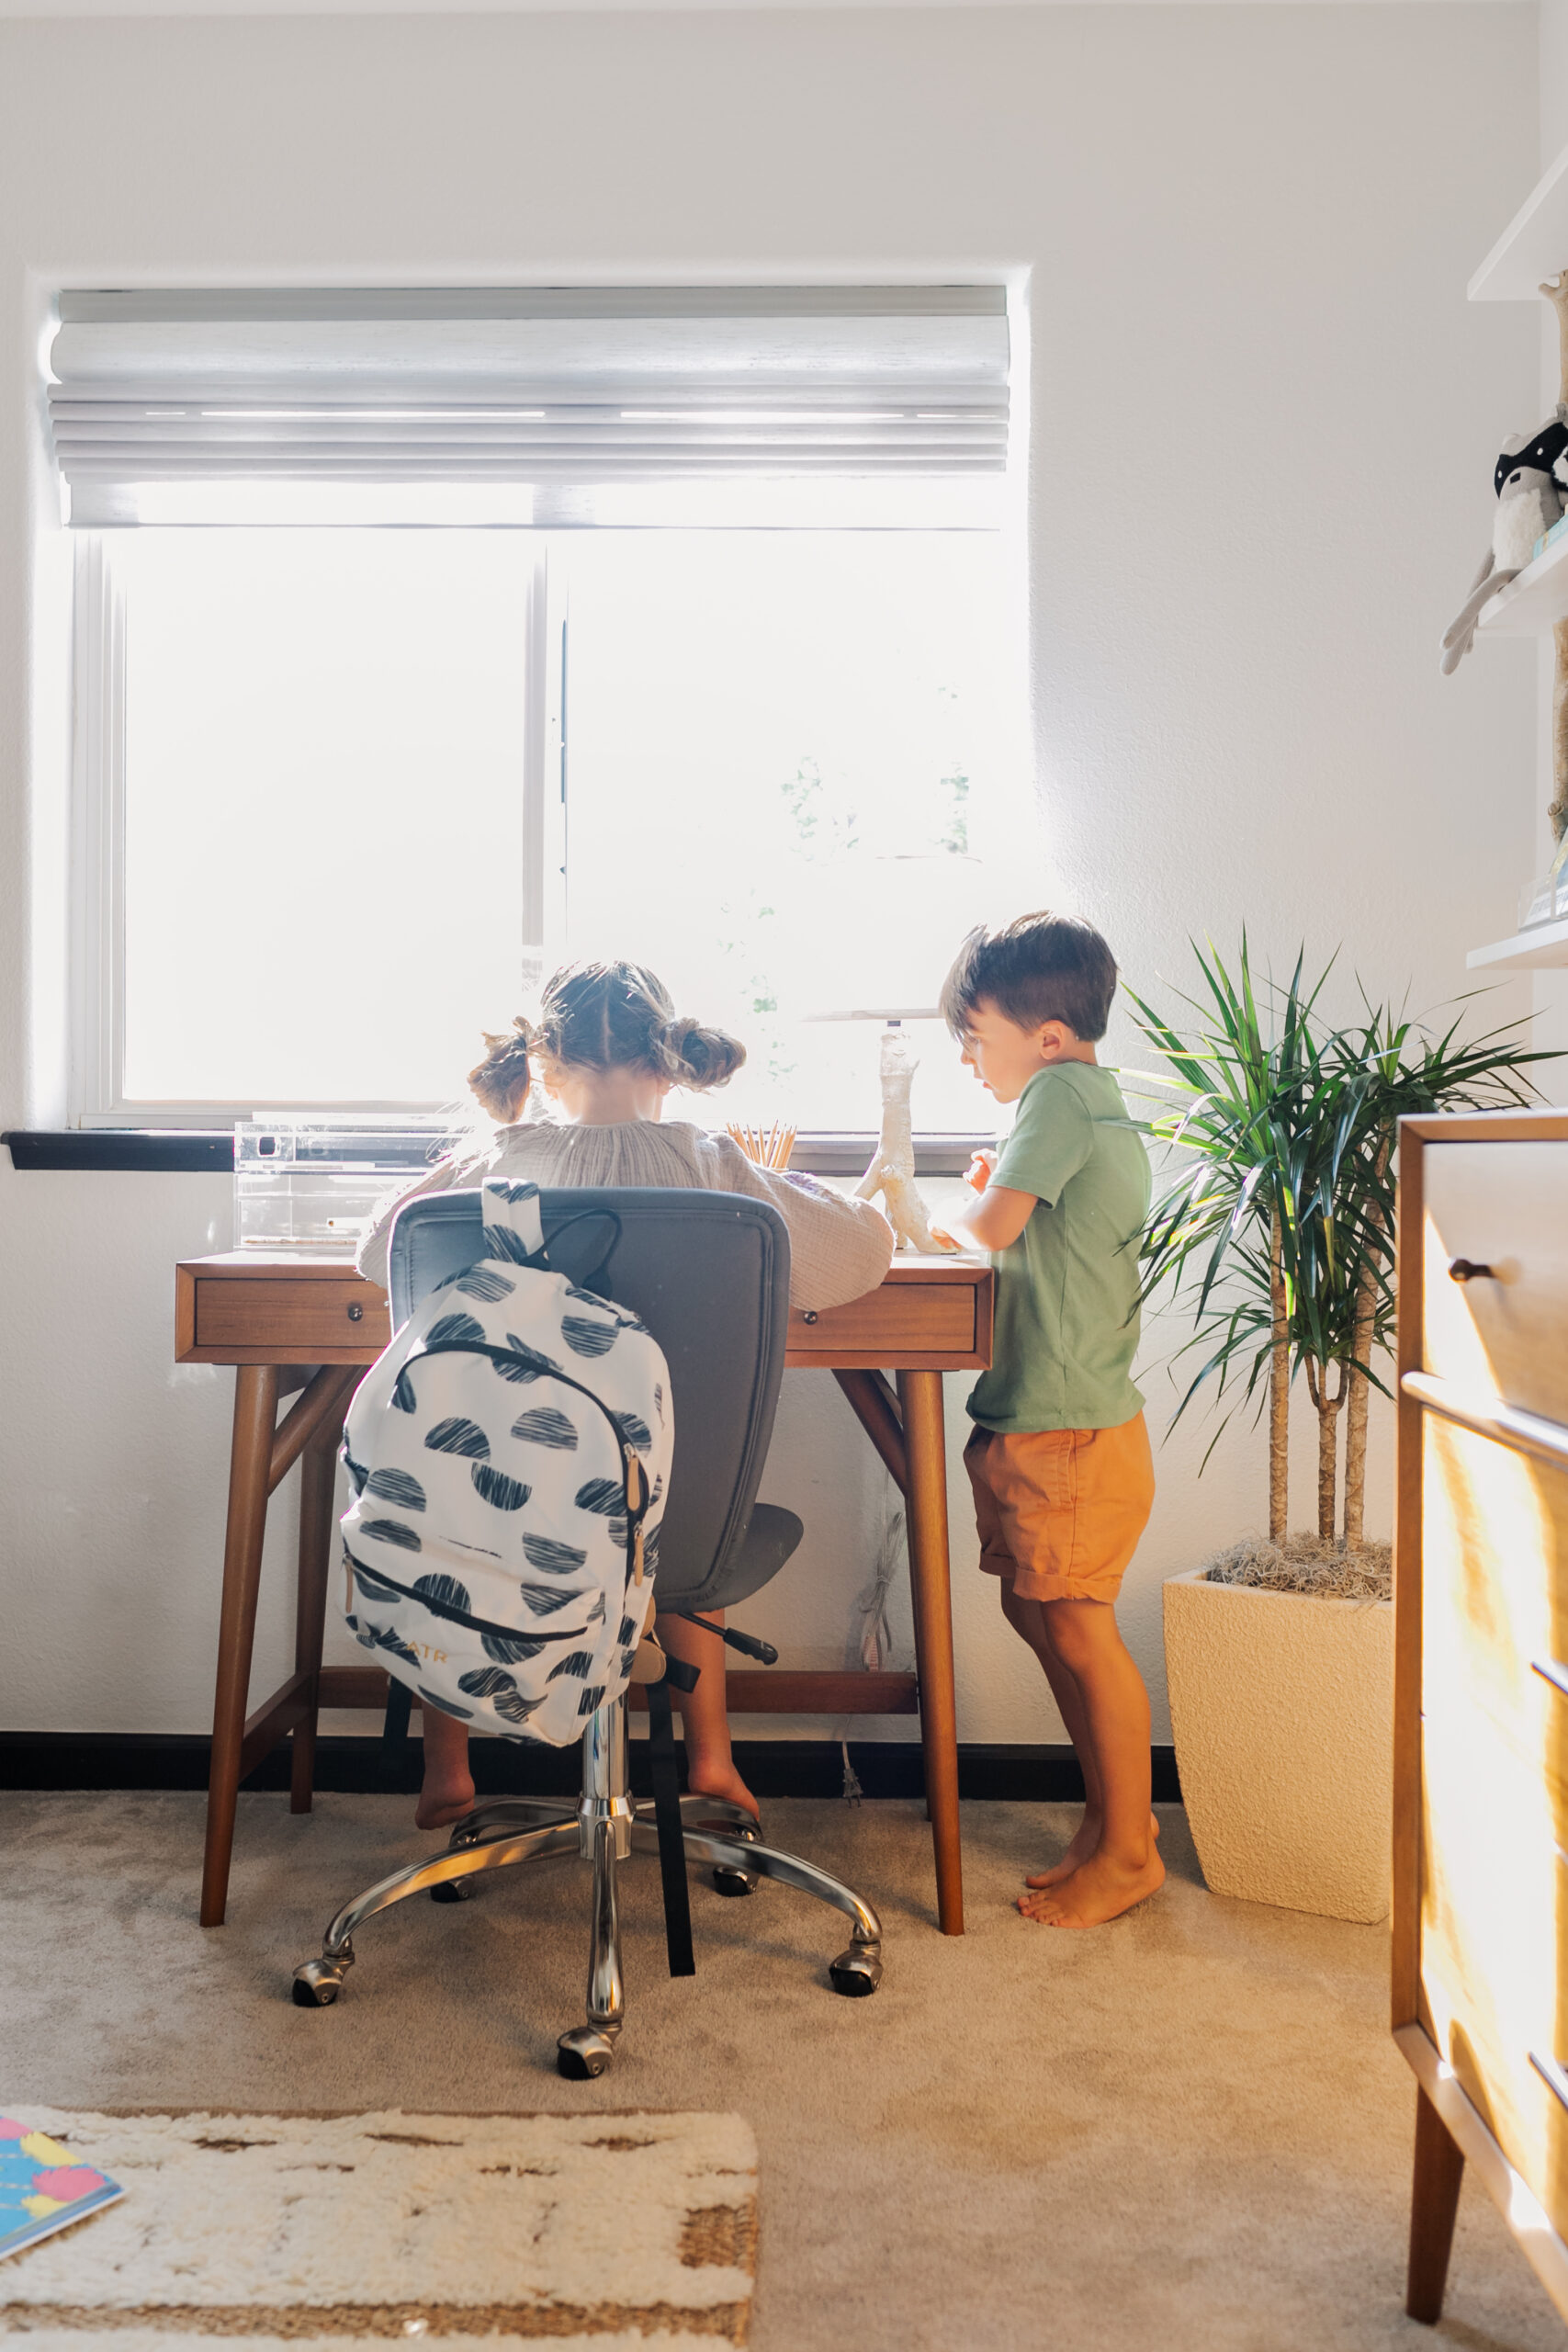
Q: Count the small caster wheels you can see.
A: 5